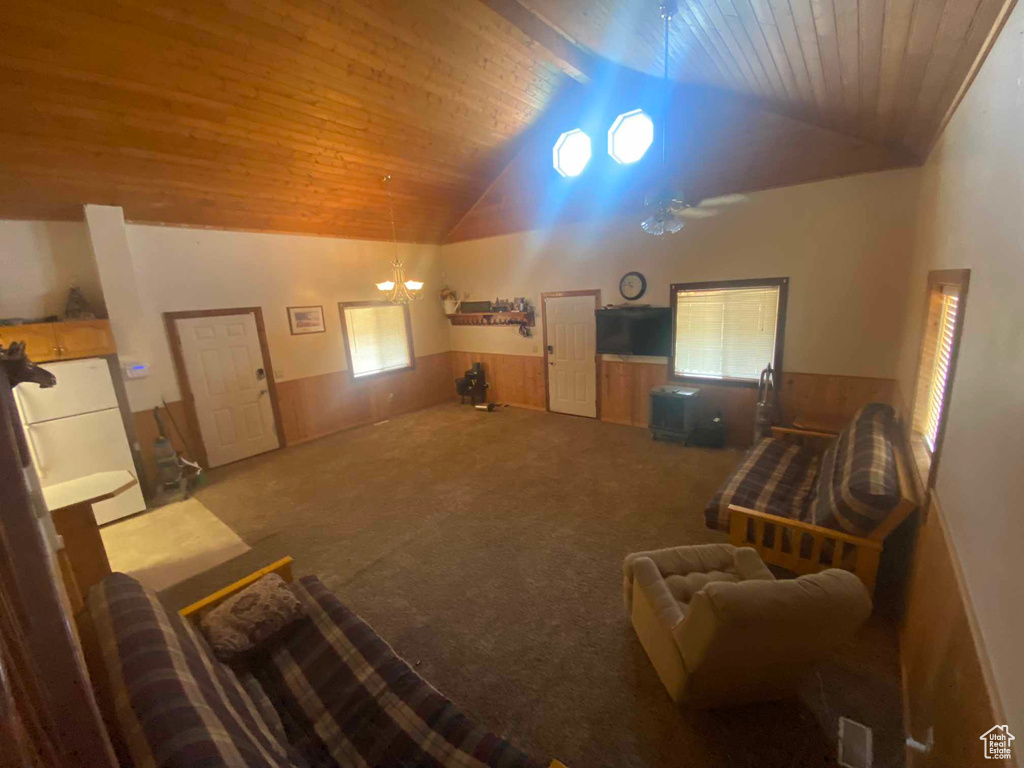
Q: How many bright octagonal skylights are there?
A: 2